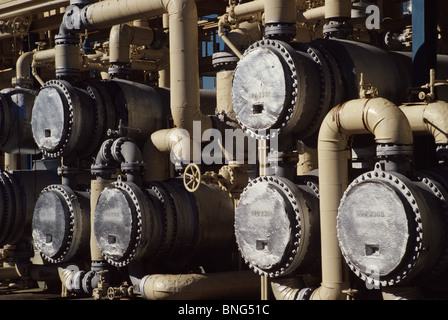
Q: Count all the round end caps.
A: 6